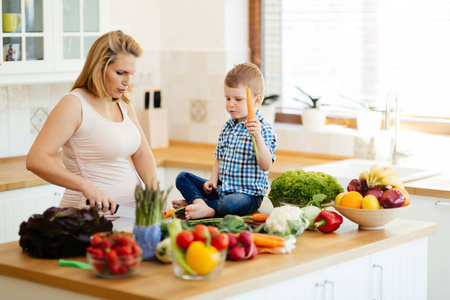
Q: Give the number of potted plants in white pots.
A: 3